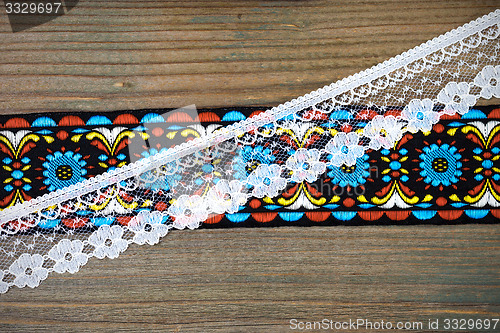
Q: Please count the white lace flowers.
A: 13